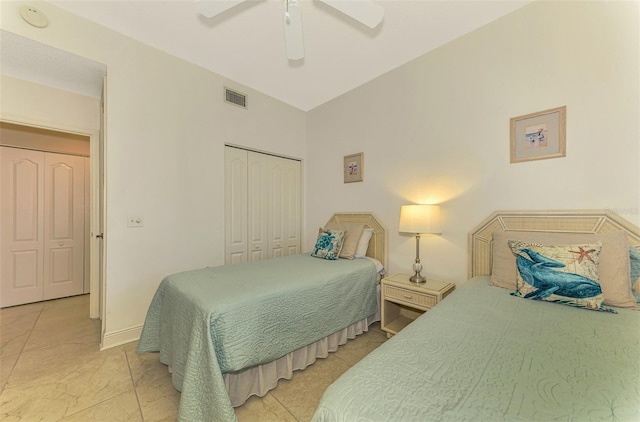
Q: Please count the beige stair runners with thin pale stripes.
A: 0